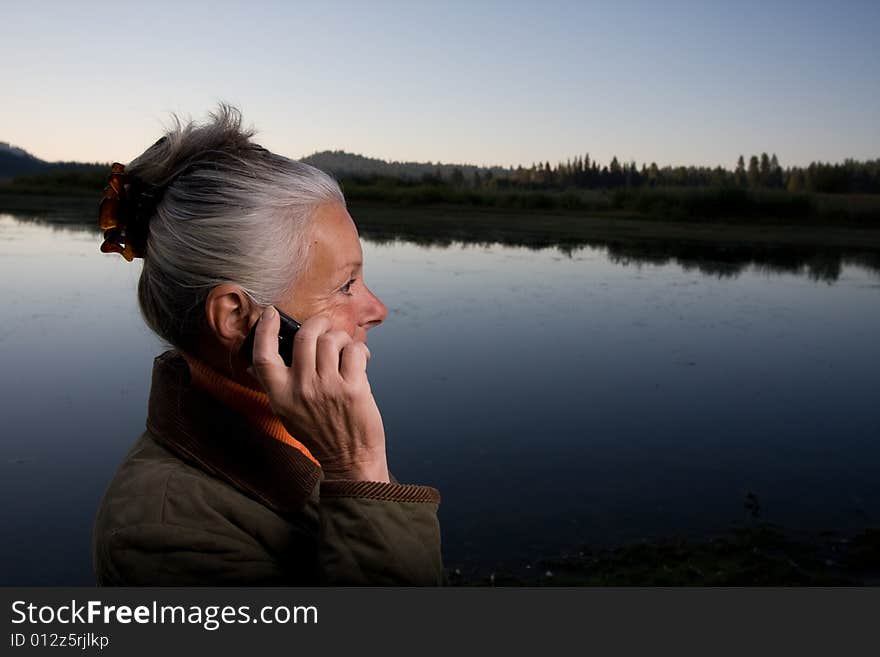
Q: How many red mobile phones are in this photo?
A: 0